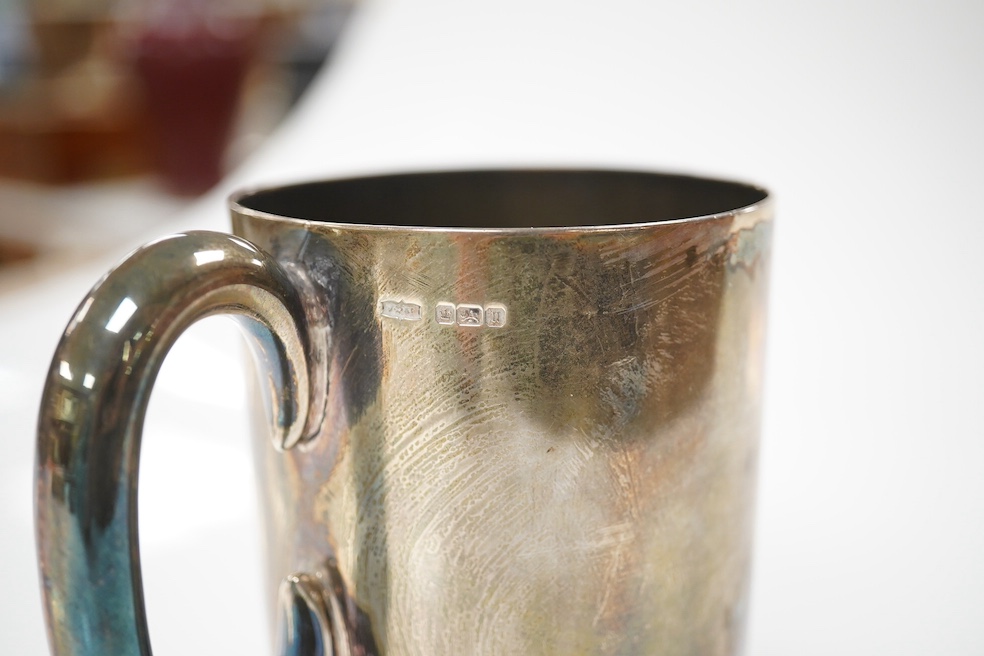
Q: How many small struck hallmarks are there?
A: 4